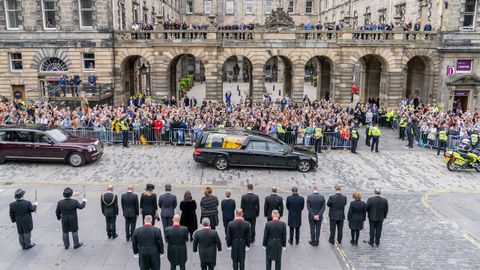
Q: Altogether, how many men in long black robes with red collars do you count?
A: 5